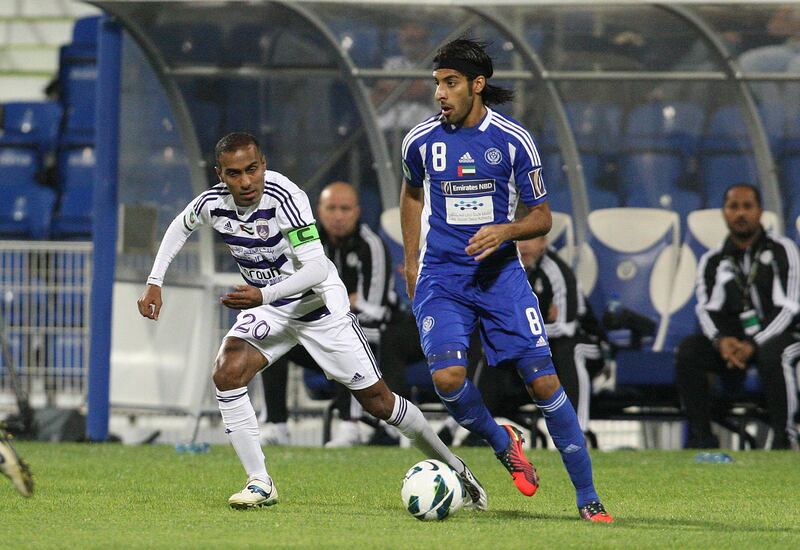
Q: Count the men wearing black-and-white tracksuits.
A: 3